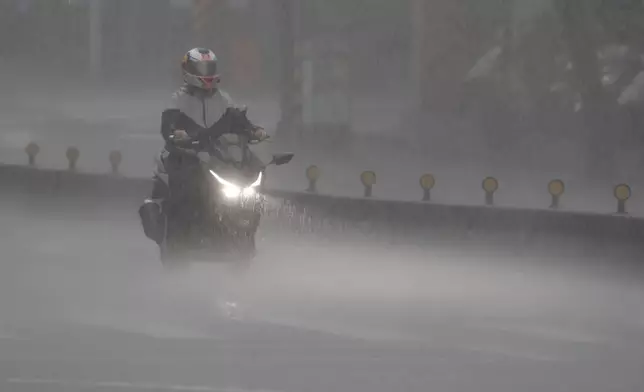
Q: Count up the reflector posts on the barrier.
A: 9